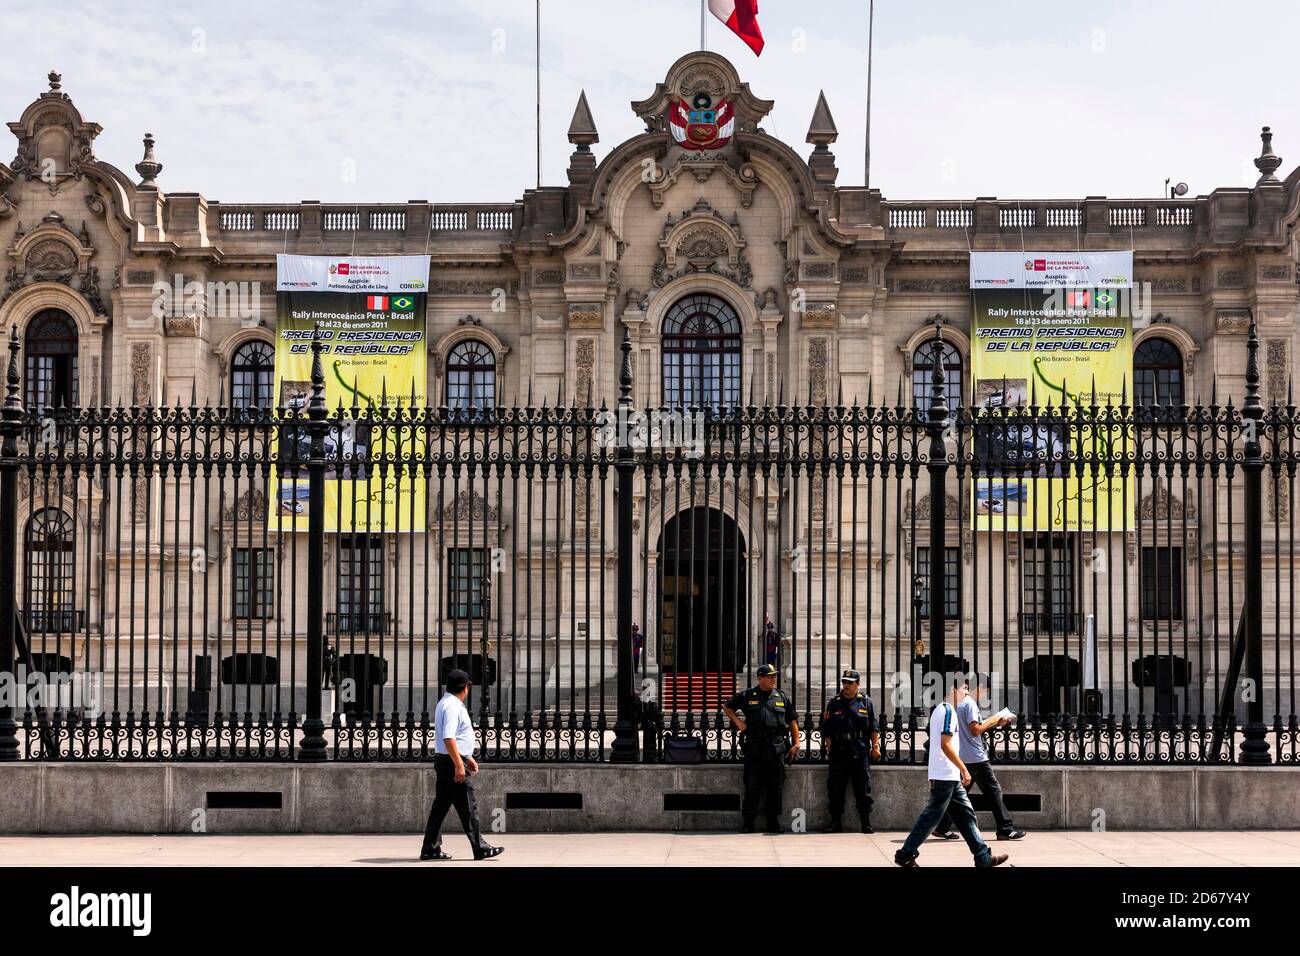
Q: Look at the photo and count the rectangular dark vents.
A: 4